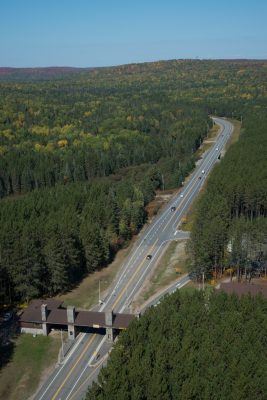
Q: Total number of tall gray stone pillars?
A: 3